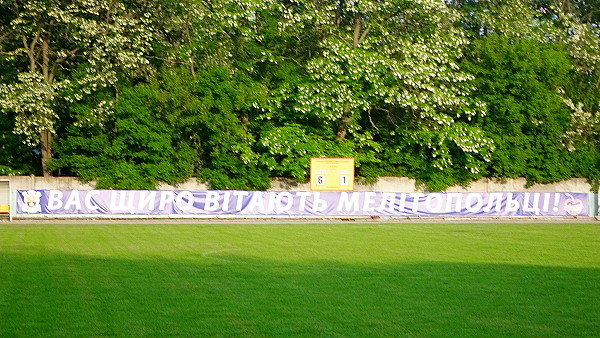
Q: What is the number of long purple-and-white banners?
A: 1